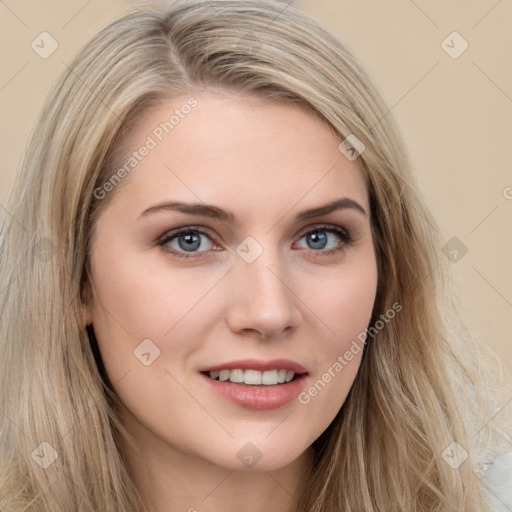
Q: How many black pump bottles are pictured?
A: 0